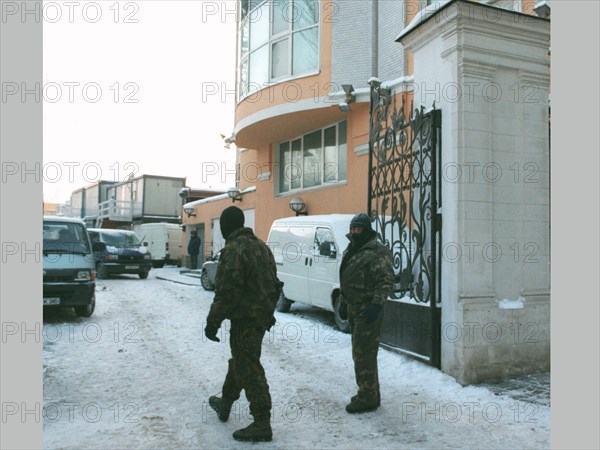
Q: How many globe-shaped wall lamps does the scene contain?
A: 3